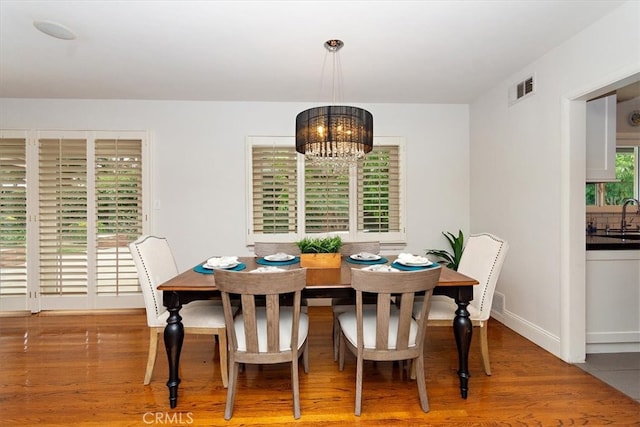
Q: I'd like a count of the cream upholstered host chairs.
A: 2